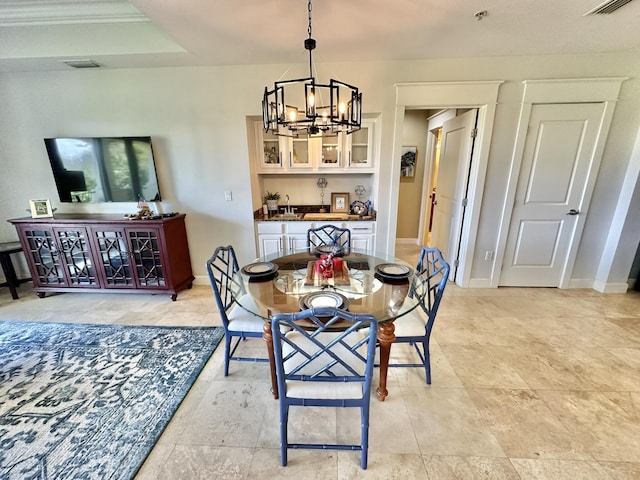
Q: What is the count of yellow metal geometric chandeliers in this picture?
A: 0